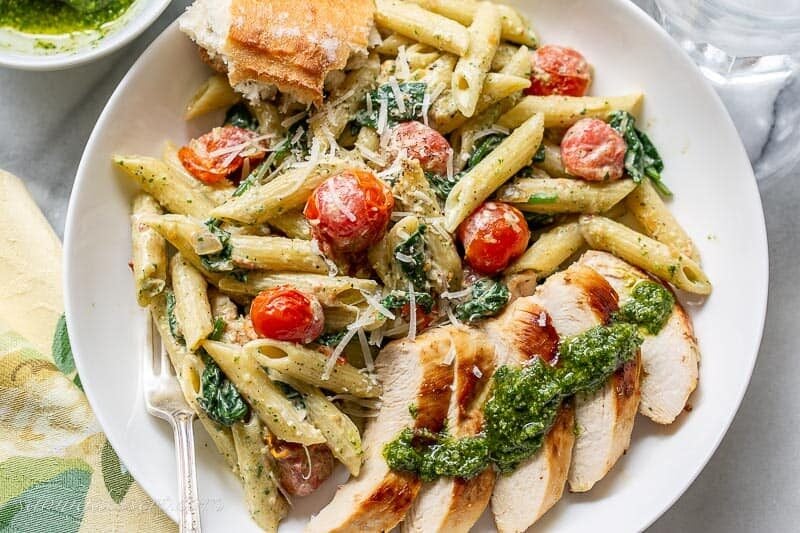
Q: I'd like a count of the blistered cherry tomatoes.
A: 8